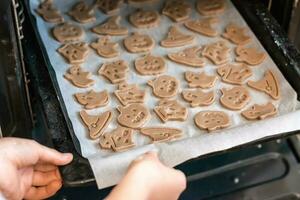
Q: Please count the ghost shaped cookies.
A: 10